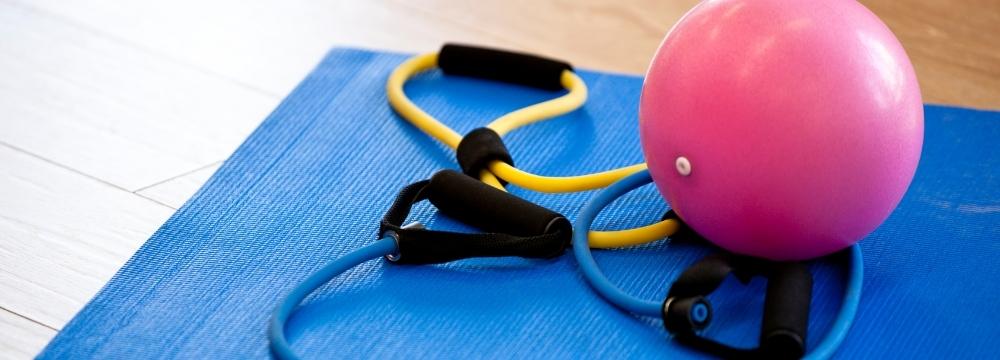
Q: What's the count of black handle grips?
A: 3